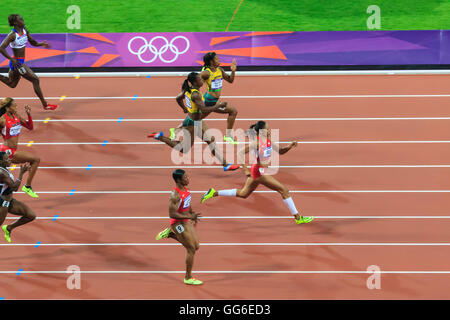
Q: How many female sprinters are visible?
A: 7